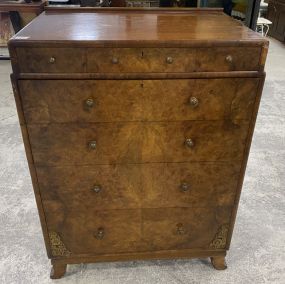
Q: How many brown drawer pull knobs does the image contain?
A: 12